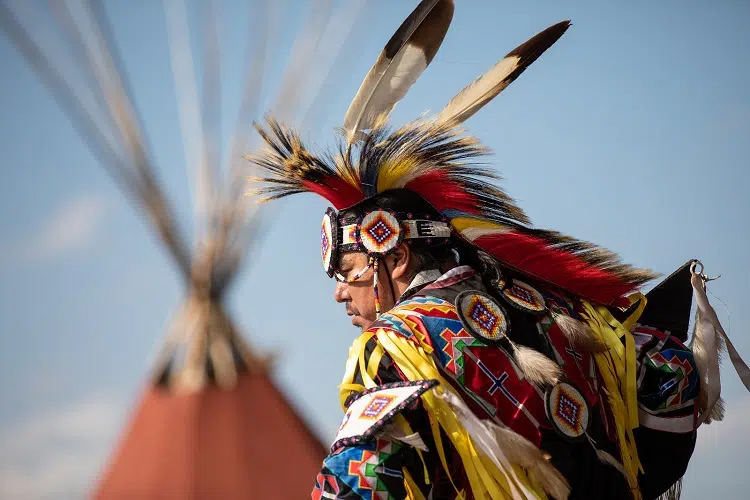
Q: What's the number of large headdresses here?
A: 1